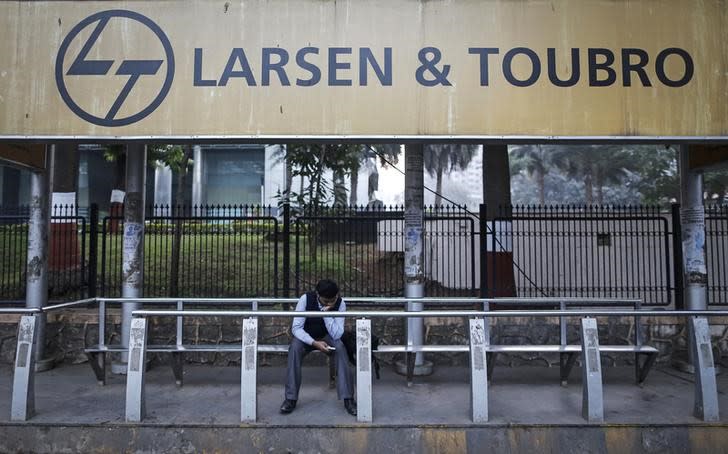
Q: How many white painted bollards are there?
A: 7